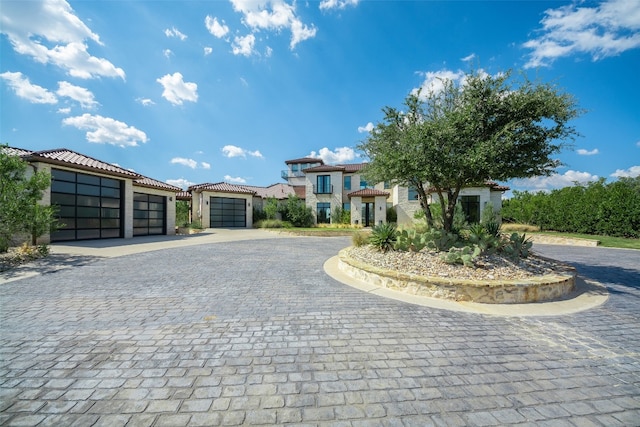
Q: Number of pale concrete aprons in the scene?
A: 2